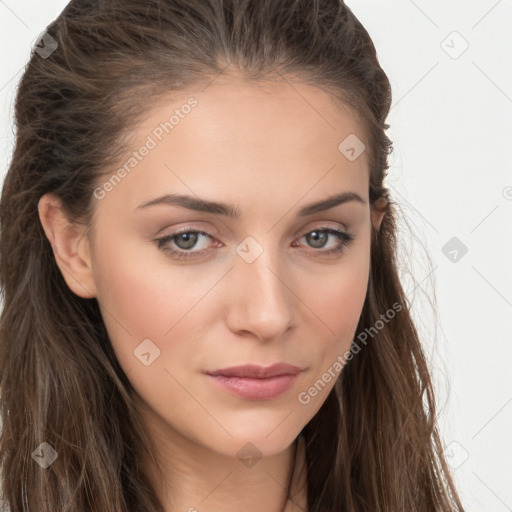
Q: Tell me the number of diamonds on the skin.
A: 4